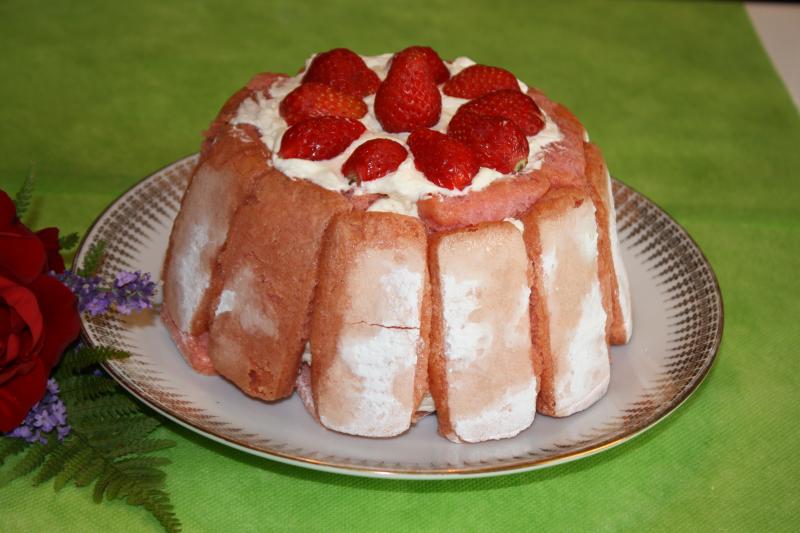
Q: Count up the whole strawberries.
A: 1